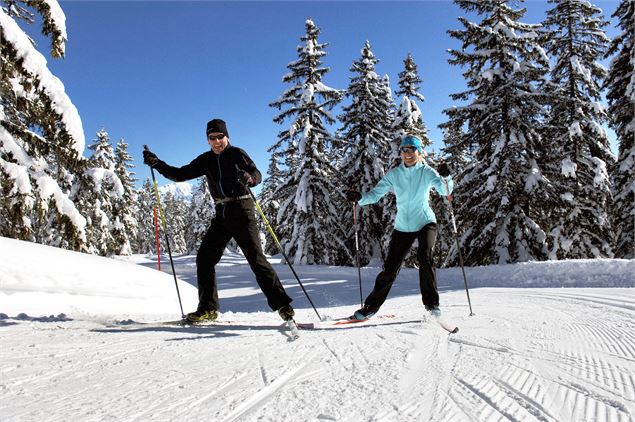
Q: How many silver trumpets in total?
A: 0